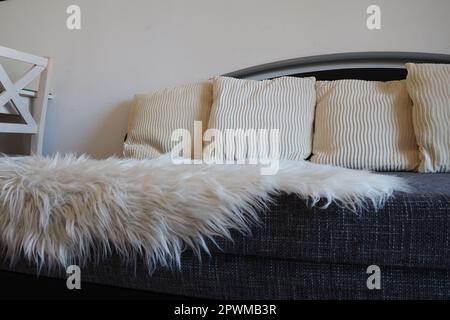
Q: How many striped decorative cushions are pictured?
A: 4